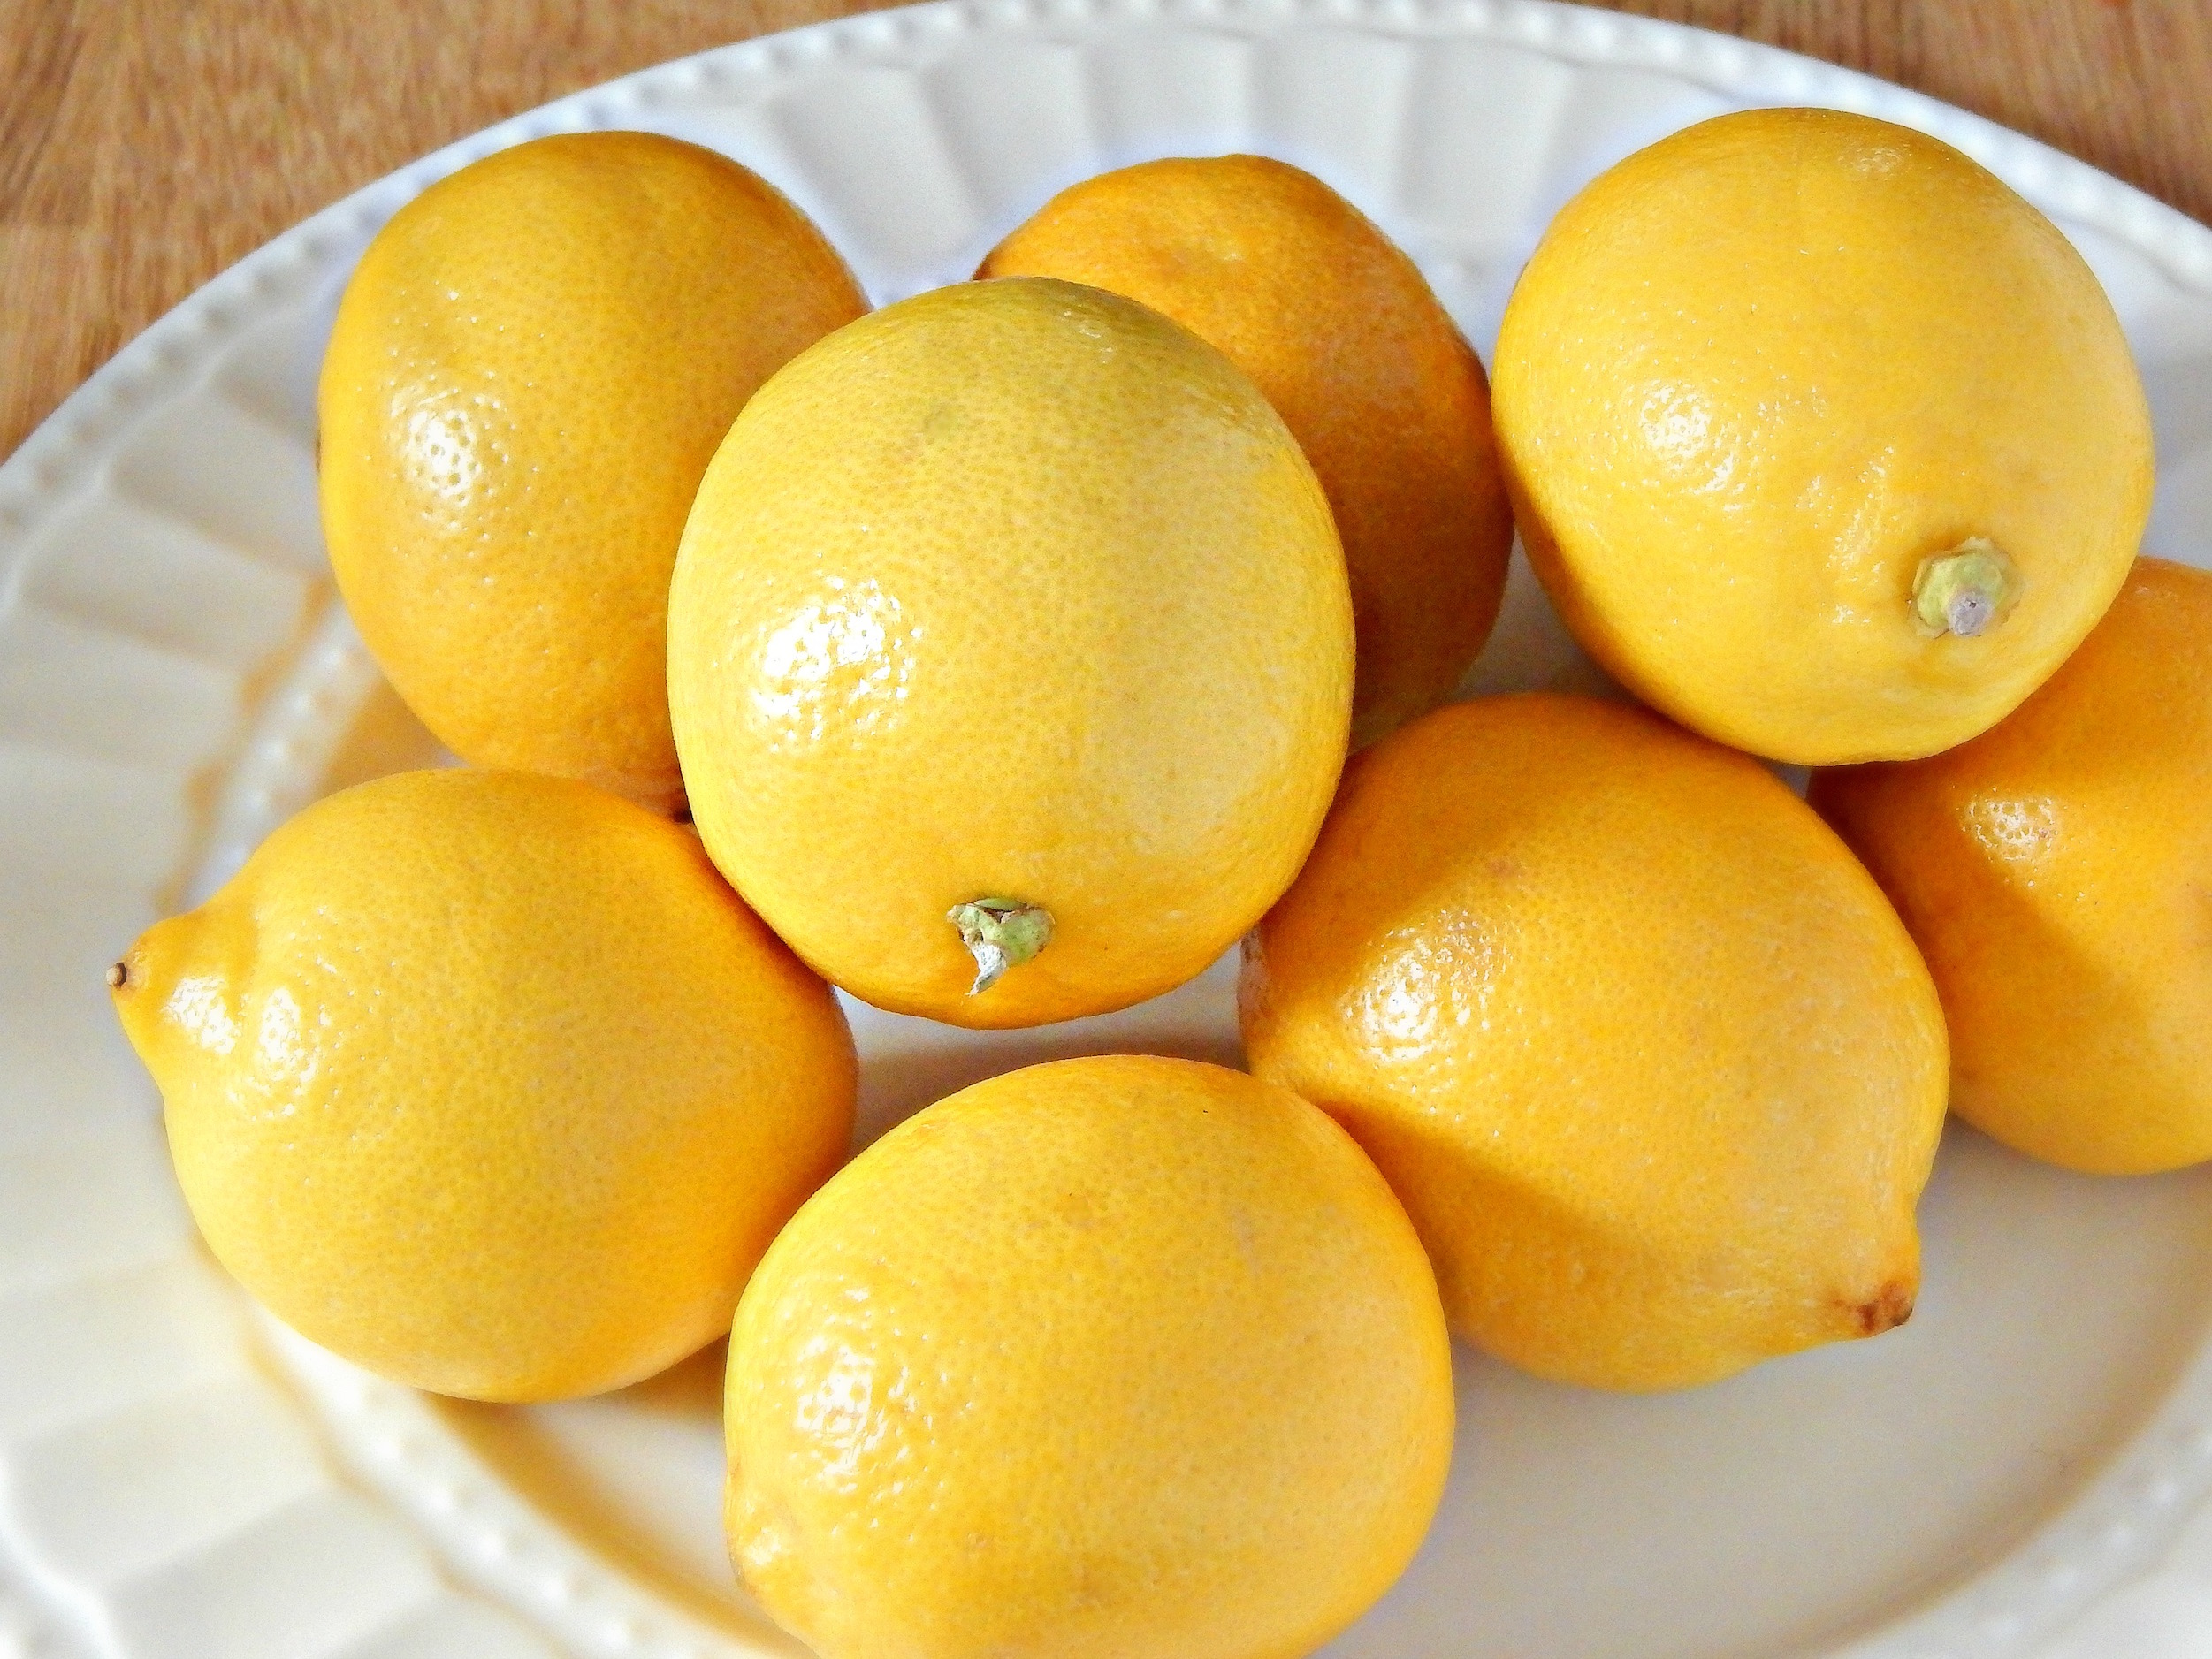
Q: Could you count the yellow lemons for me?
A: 8